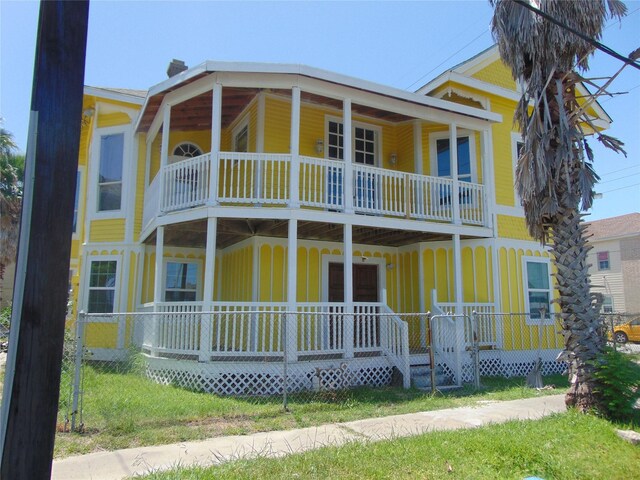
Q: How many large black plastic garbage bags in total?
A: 0